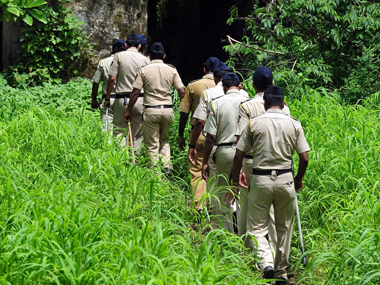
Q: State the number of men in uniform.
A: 9